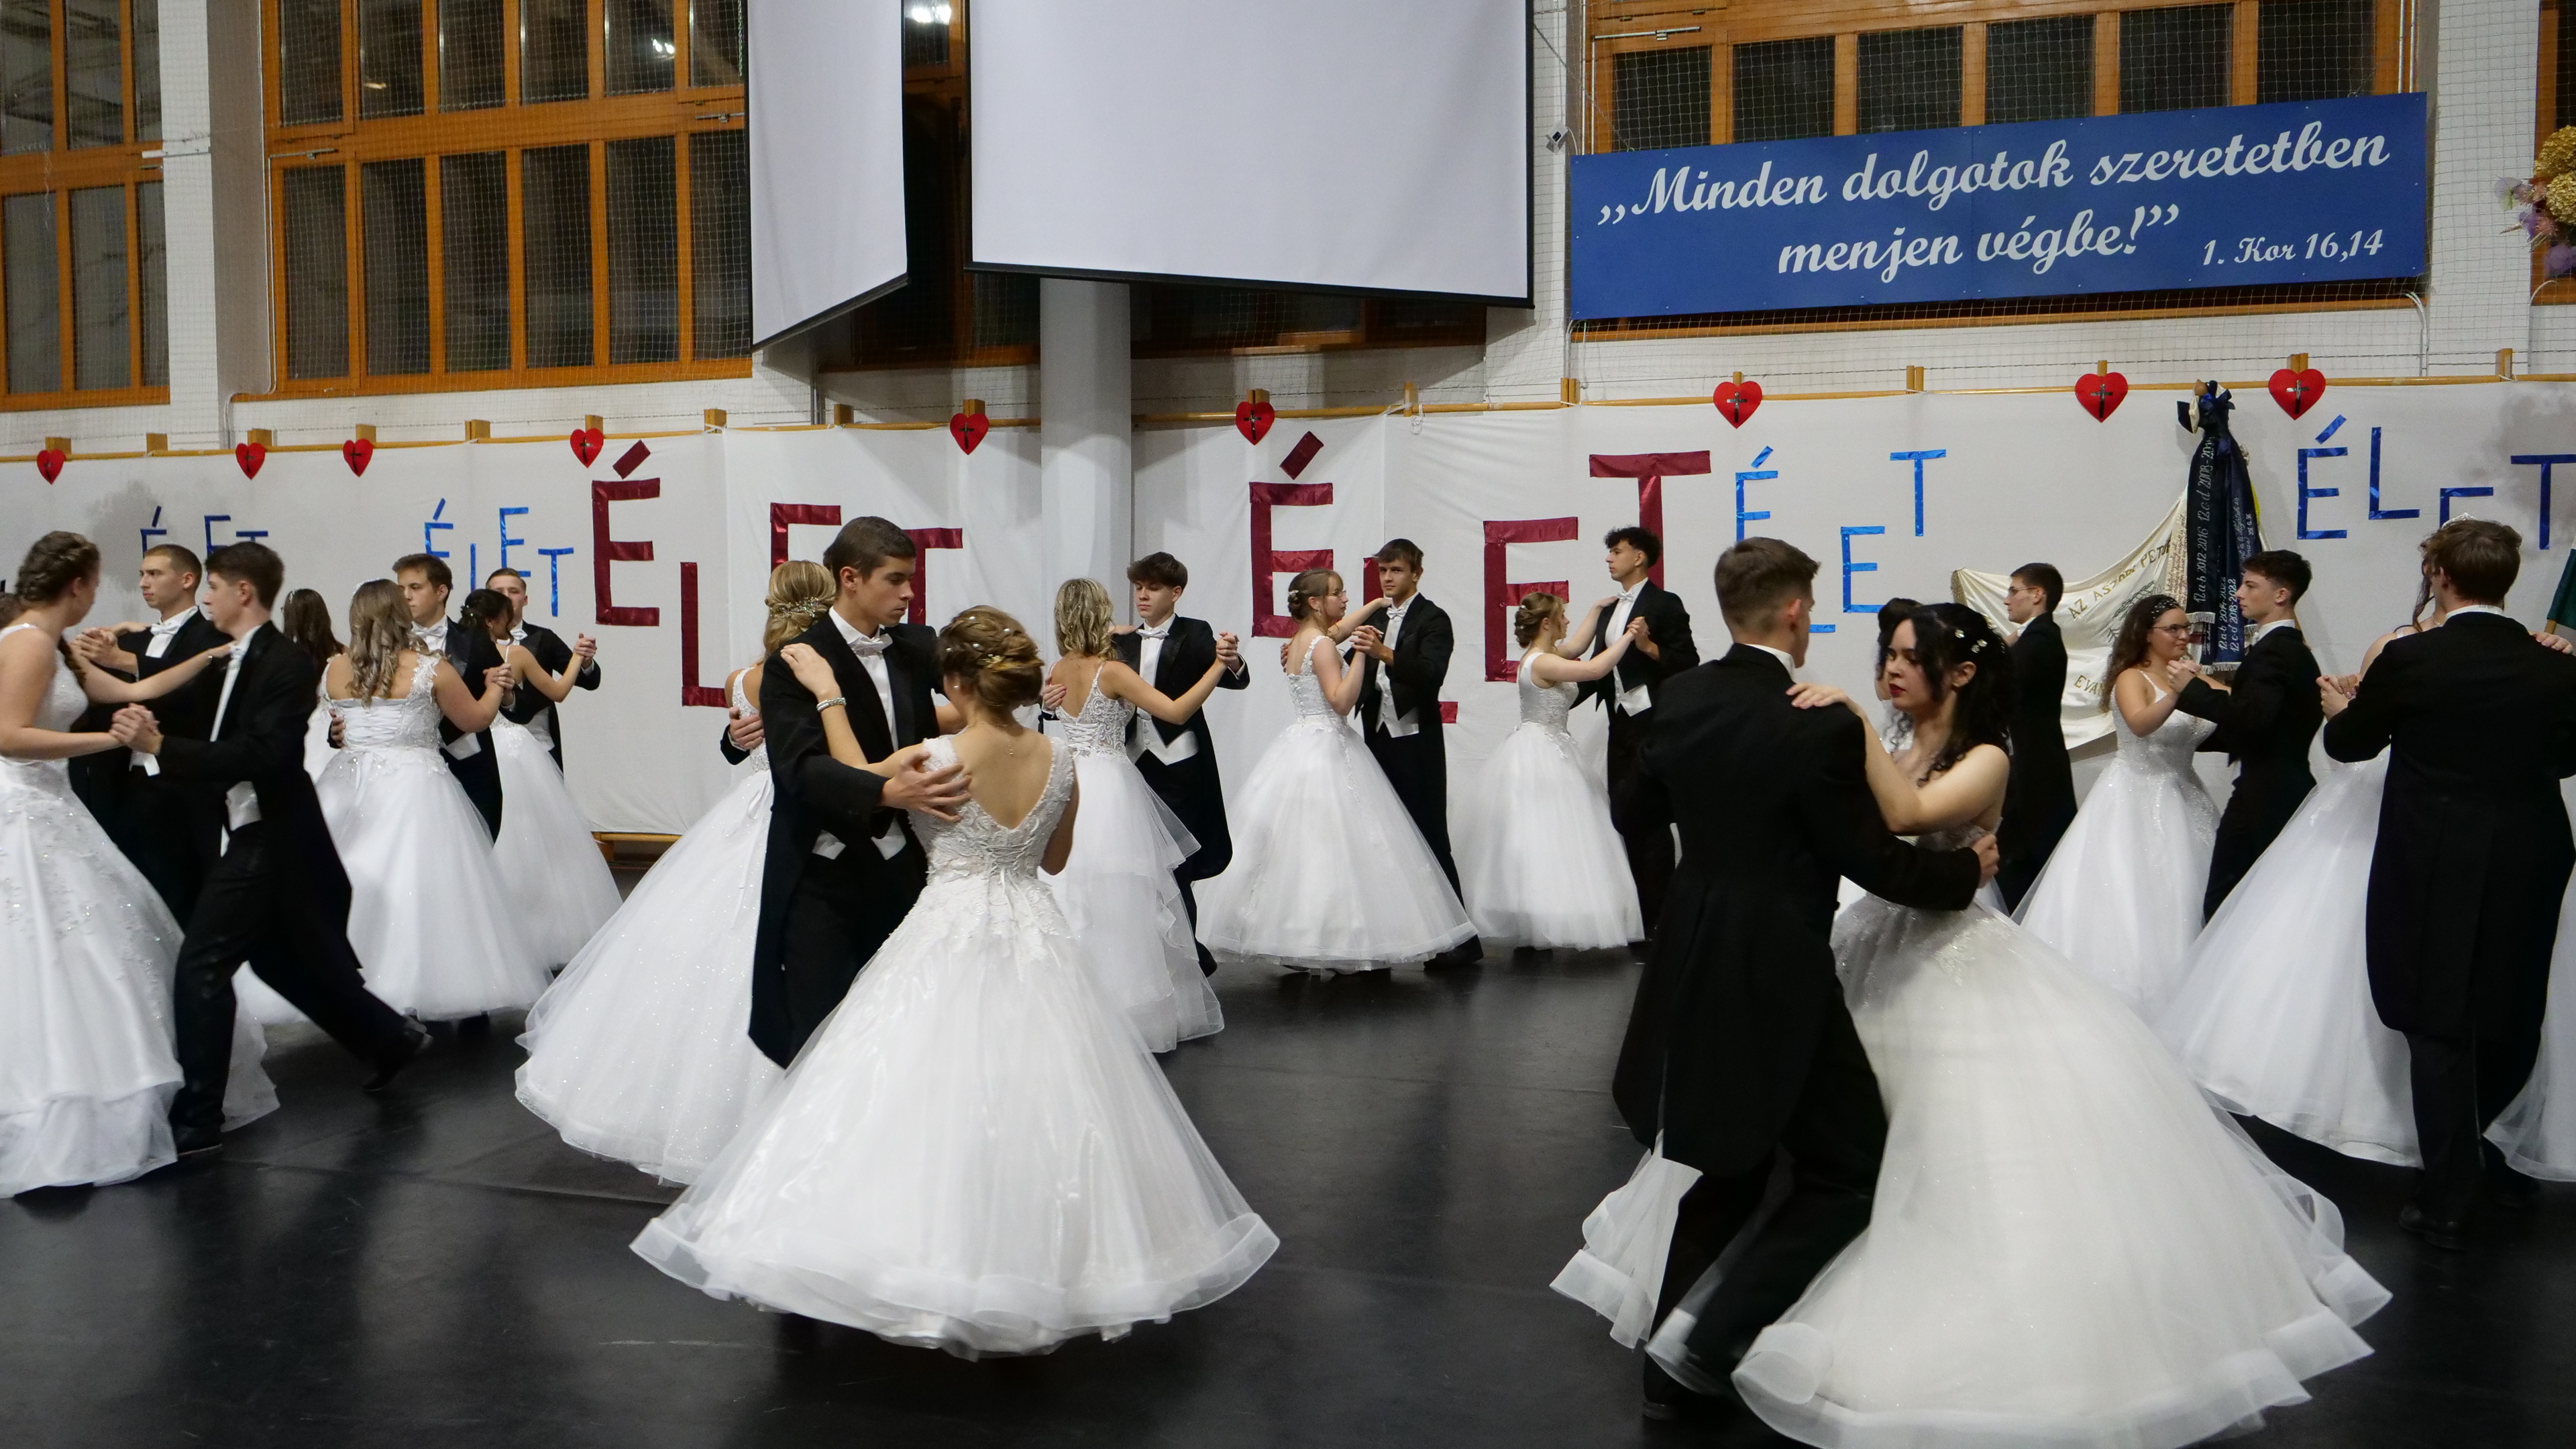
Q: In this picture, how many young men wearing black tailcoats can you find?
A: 12